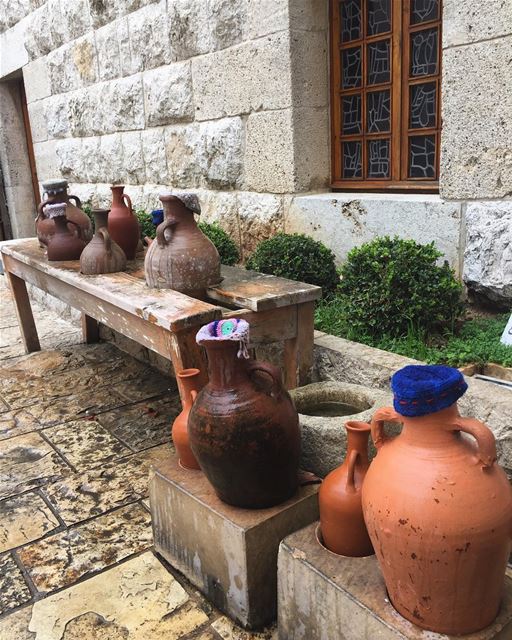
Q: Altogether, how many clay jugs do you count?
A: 10